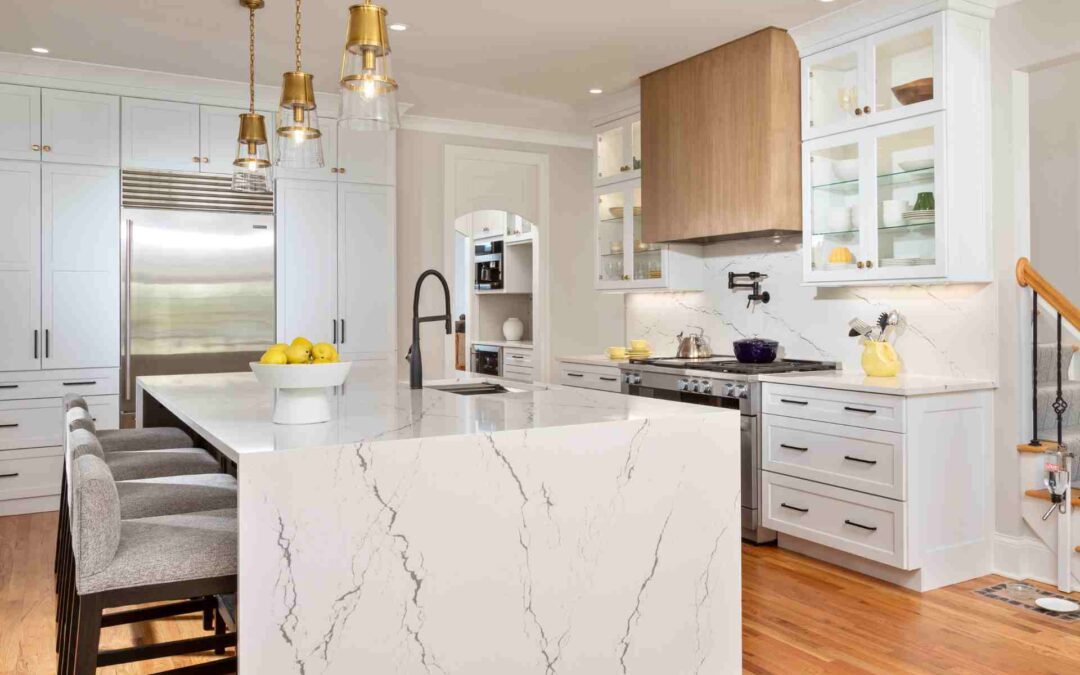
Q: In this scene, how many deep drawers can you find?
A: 4